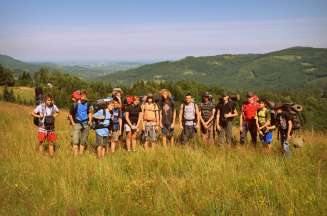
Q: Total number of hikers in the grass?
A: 14